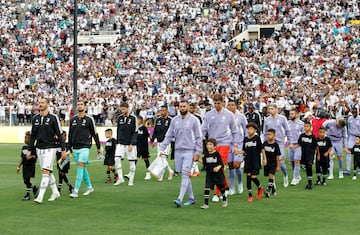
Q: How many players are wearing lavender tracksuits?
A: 7